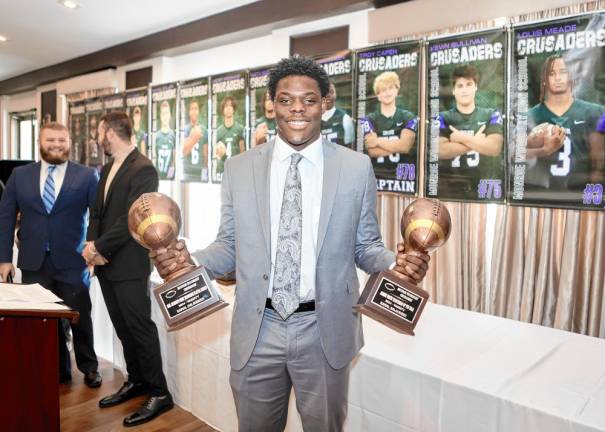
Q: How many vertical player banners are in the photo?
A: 12